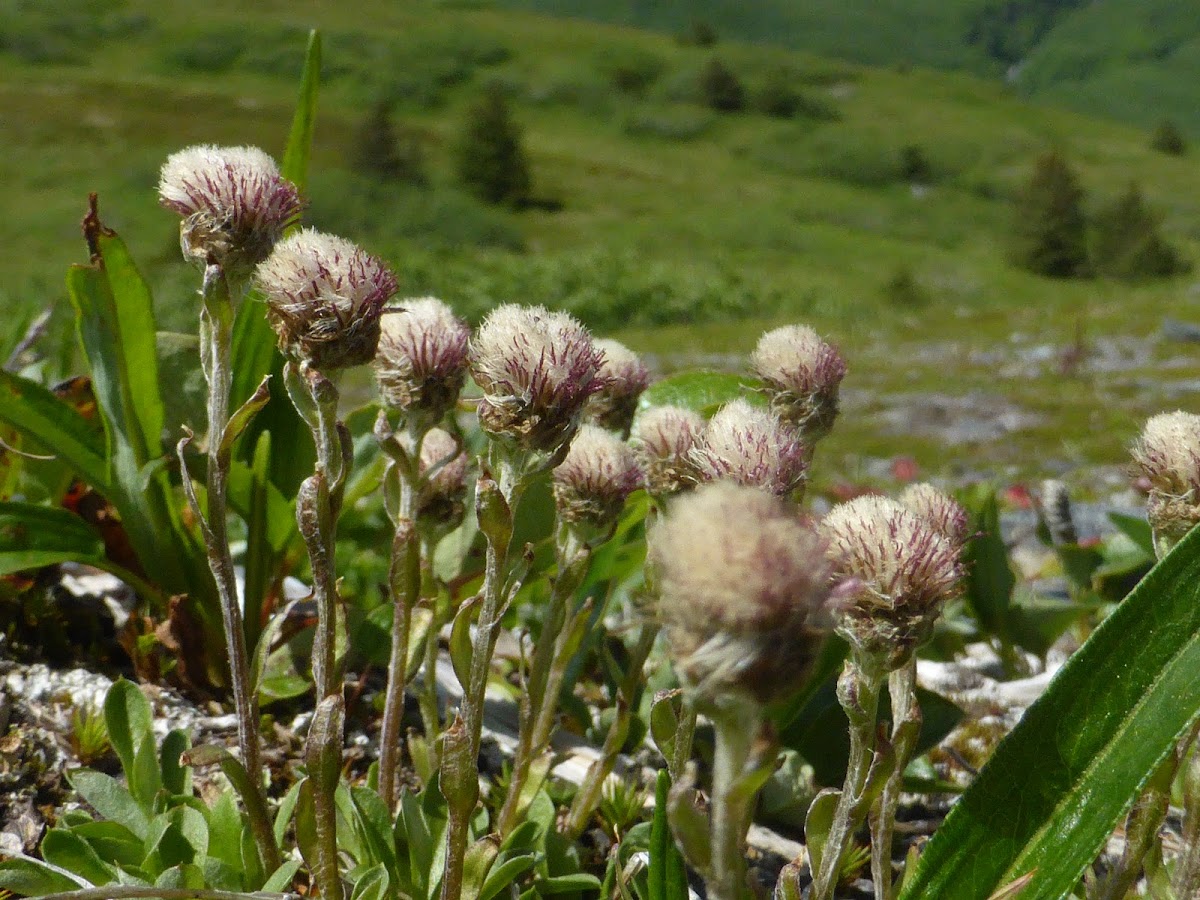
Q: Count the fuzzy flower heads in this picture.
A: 14